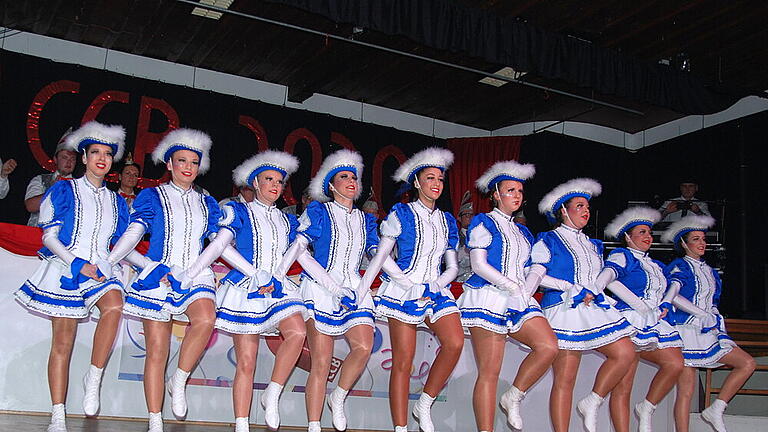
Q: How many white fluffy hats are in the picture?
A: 9